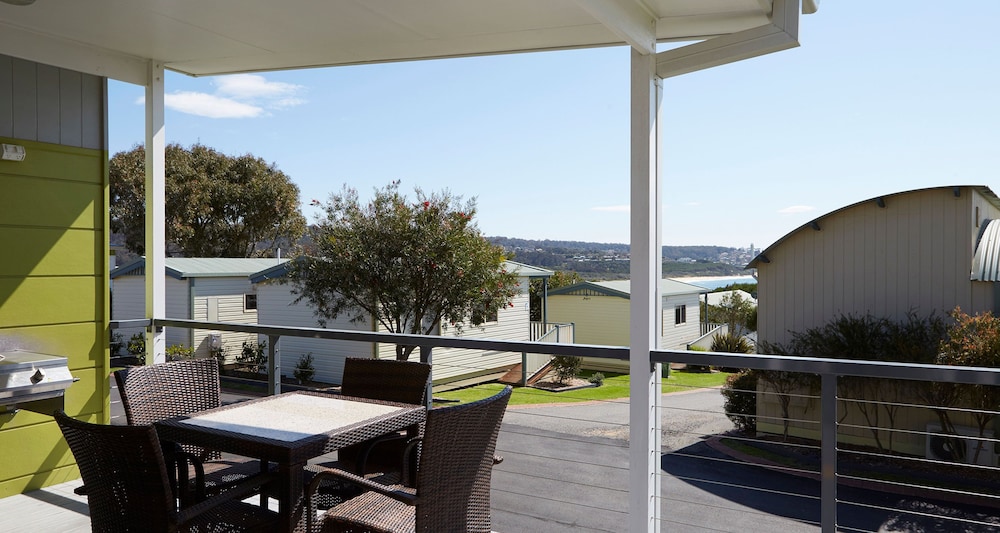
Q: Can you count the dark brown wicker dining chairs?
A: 4